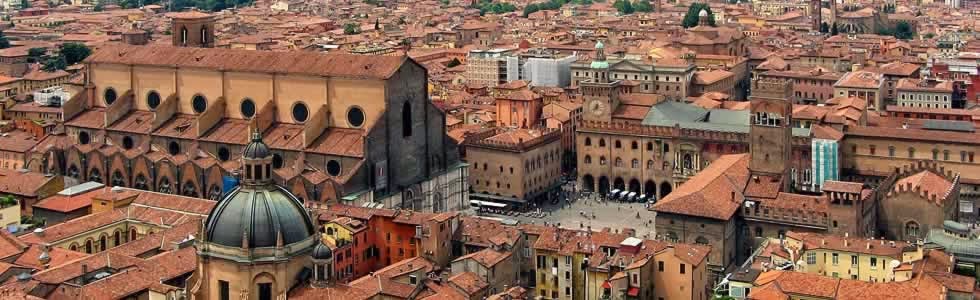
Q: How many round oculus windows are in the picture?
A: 12